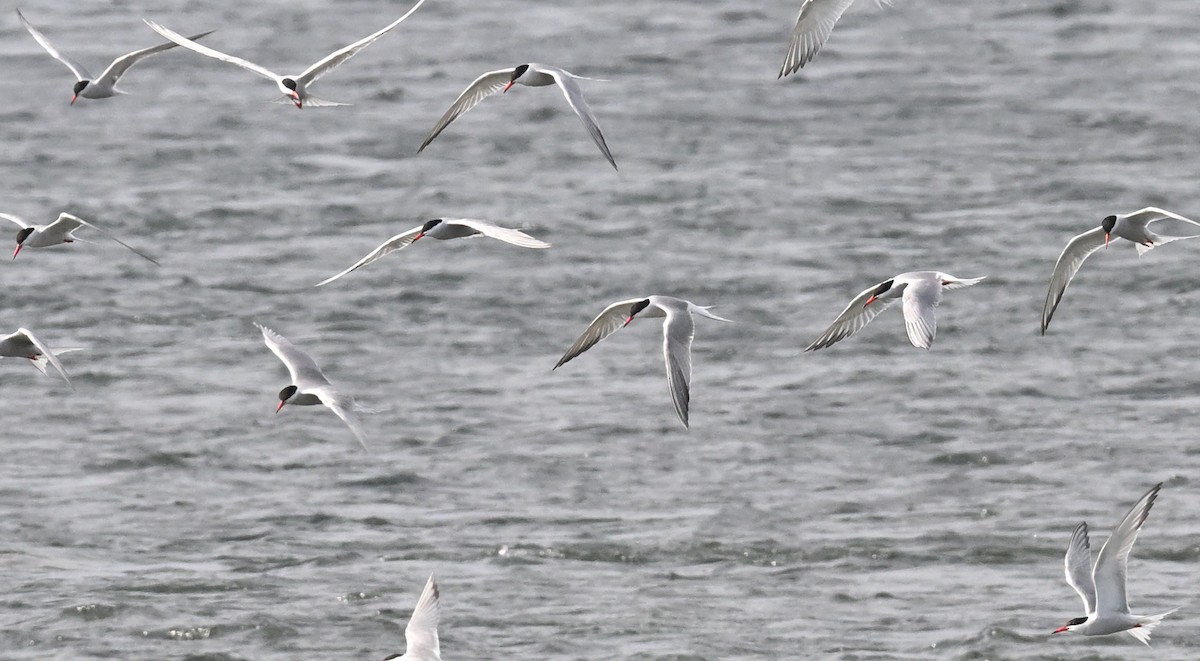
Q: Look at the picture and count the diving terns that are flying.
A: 13